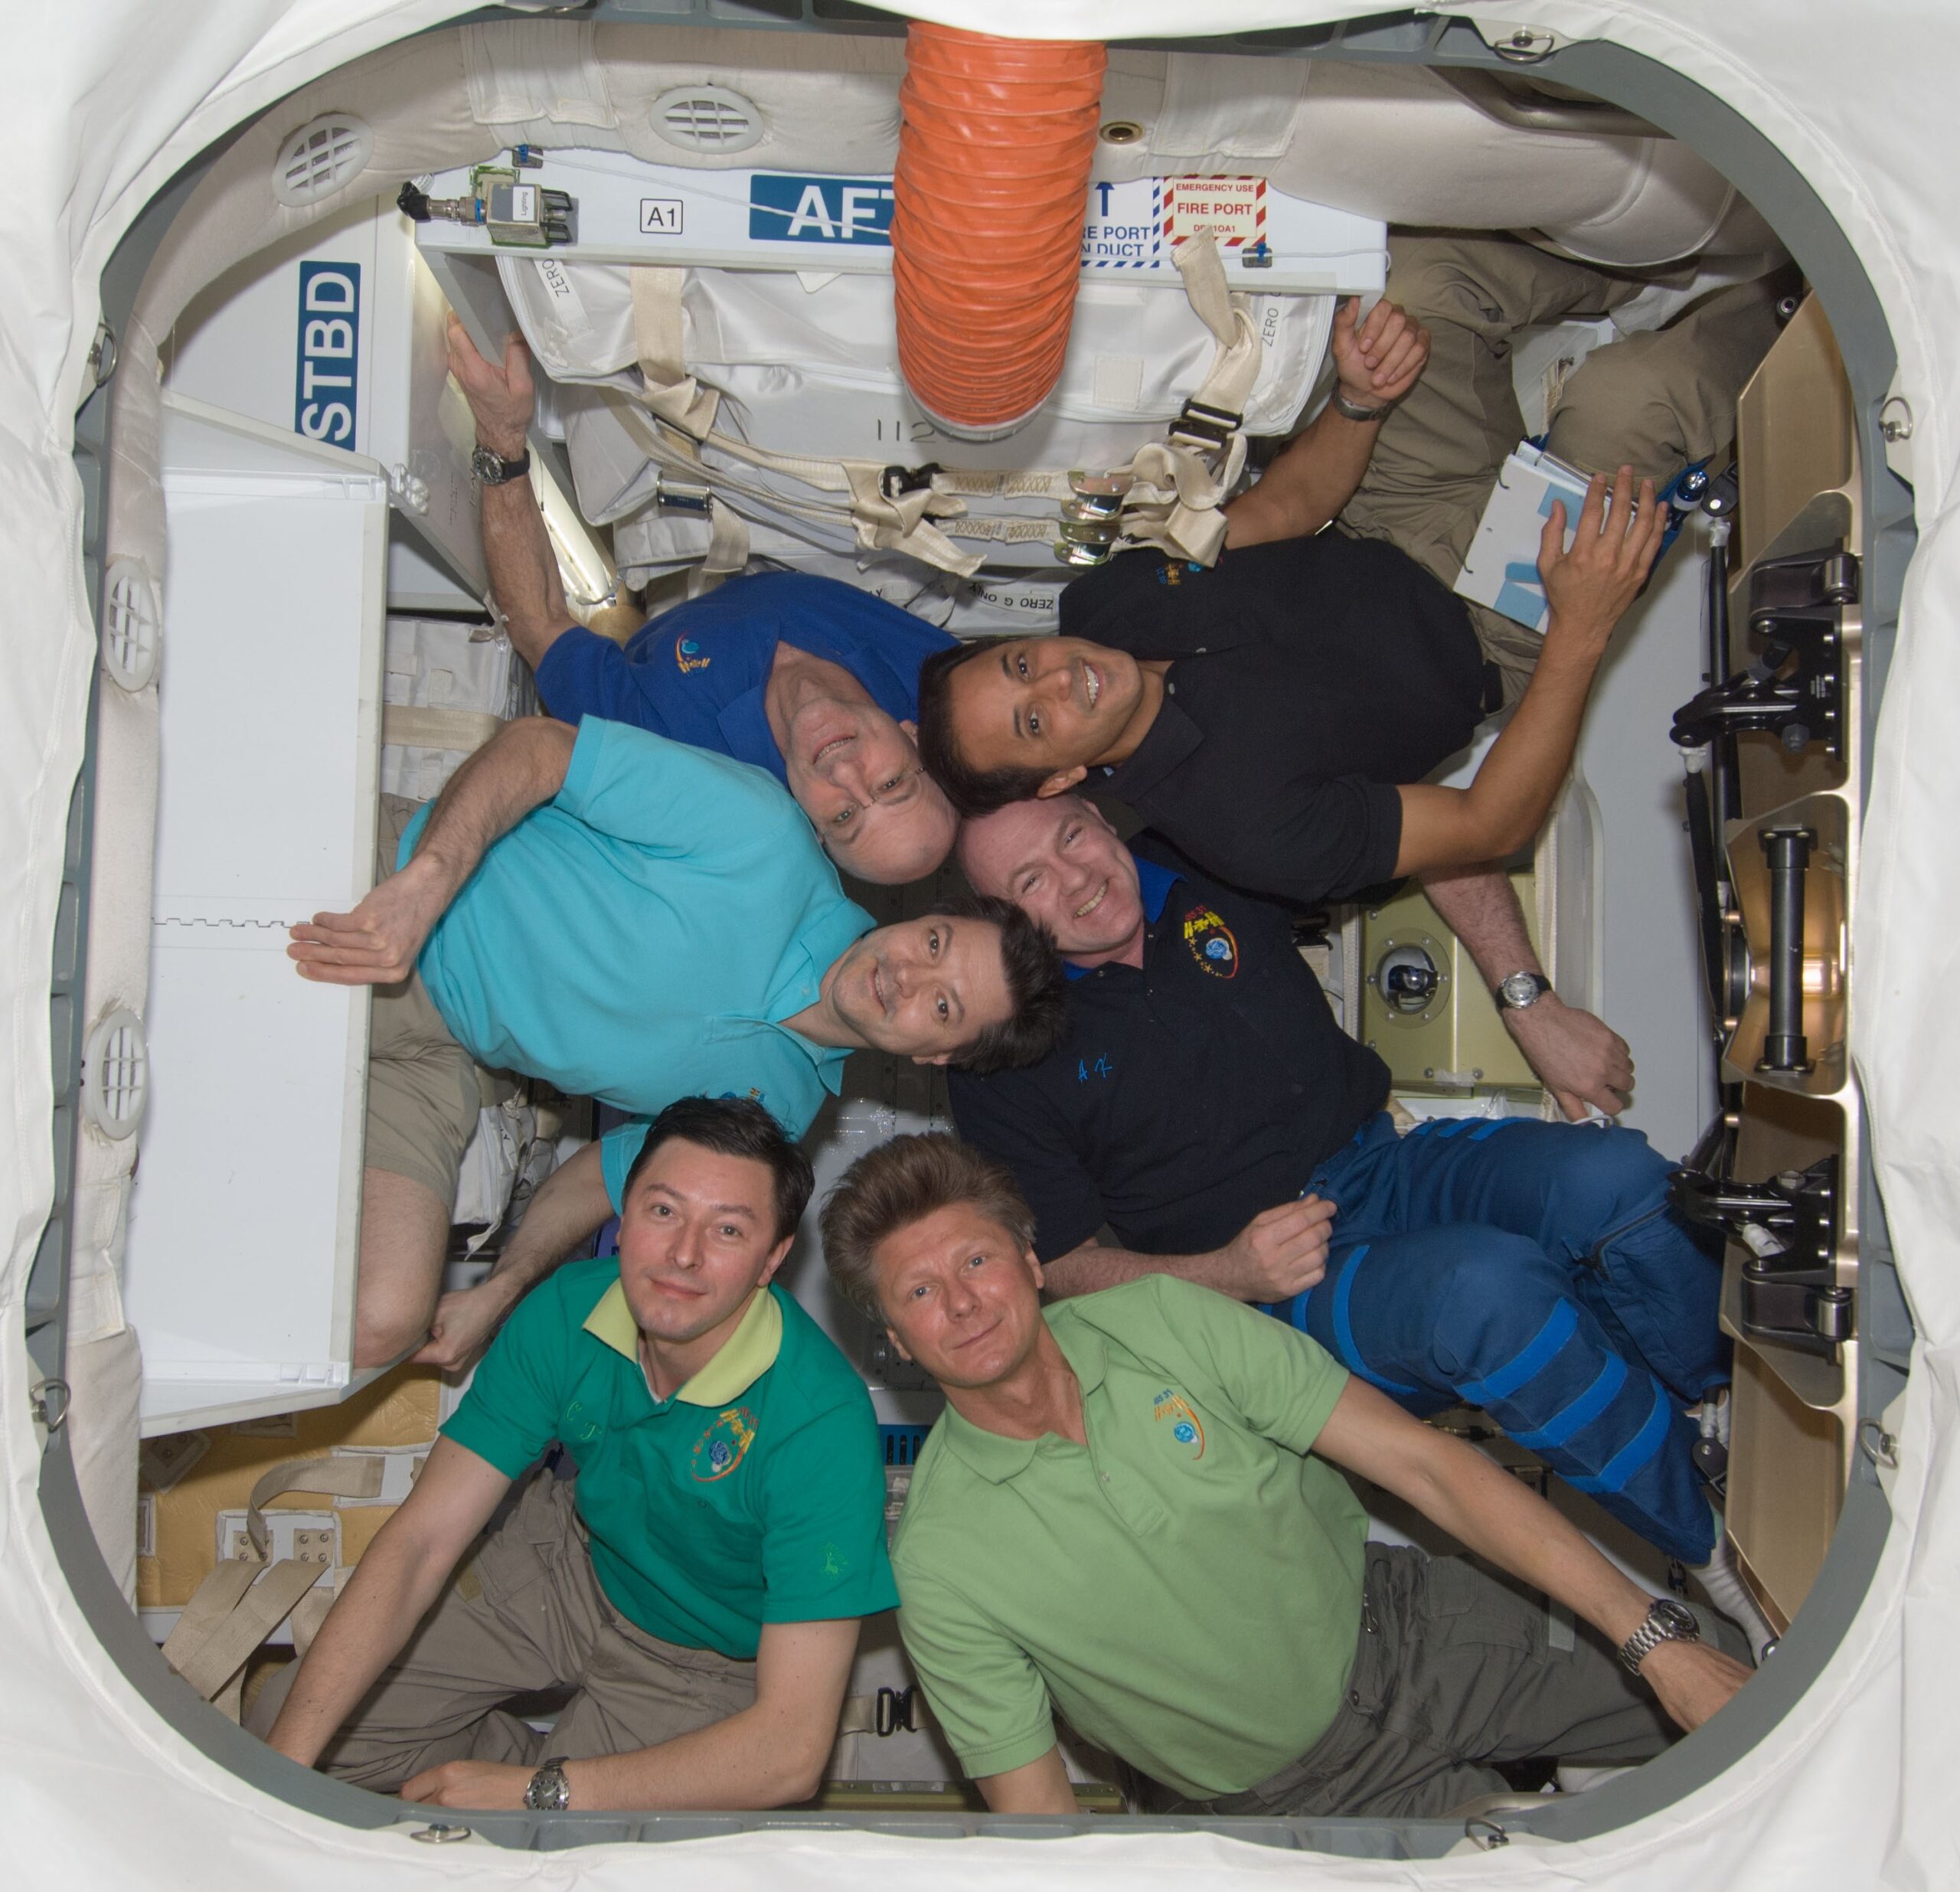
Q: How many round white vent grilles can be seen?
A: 4